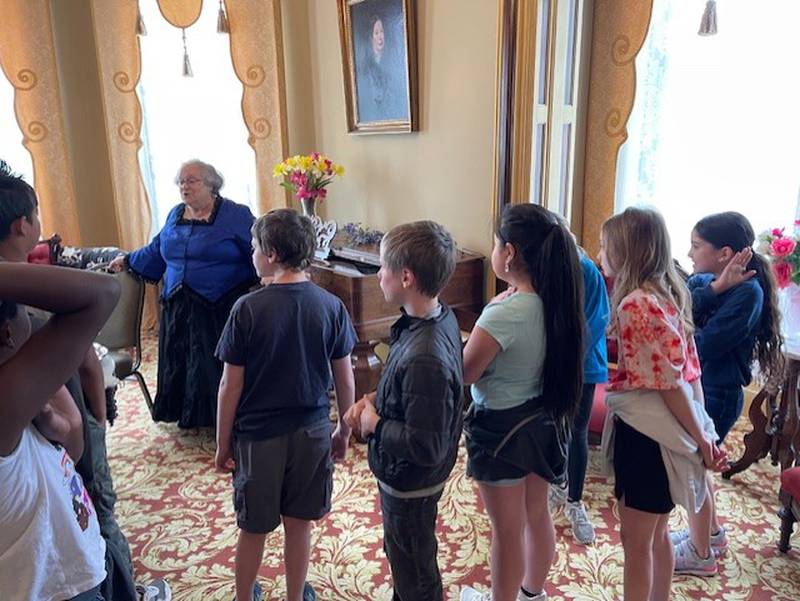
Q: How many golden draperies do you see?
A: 4